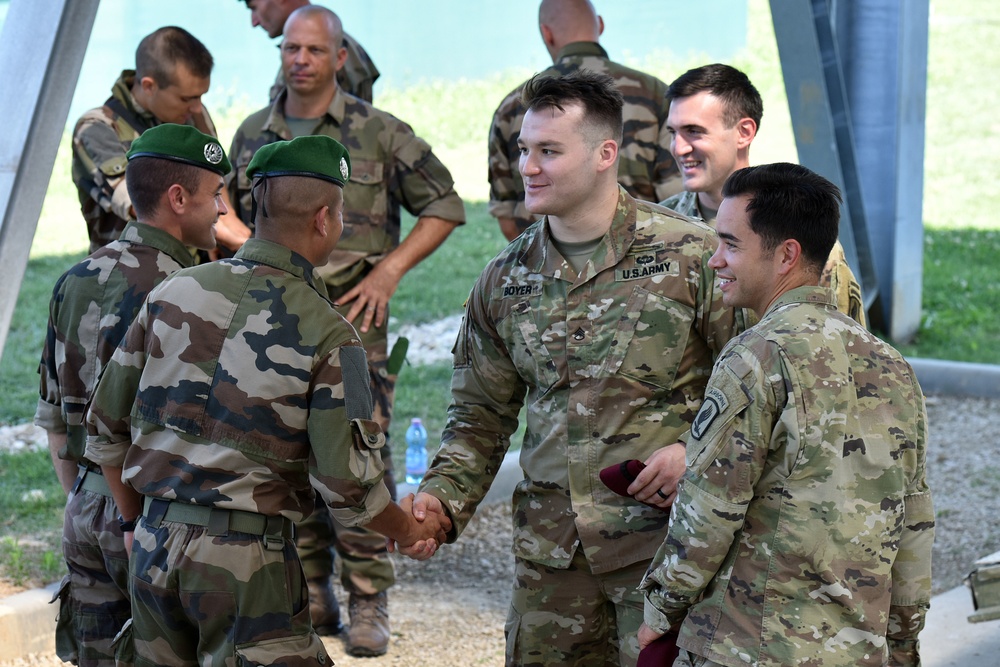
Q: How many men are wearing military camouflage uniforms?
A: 9